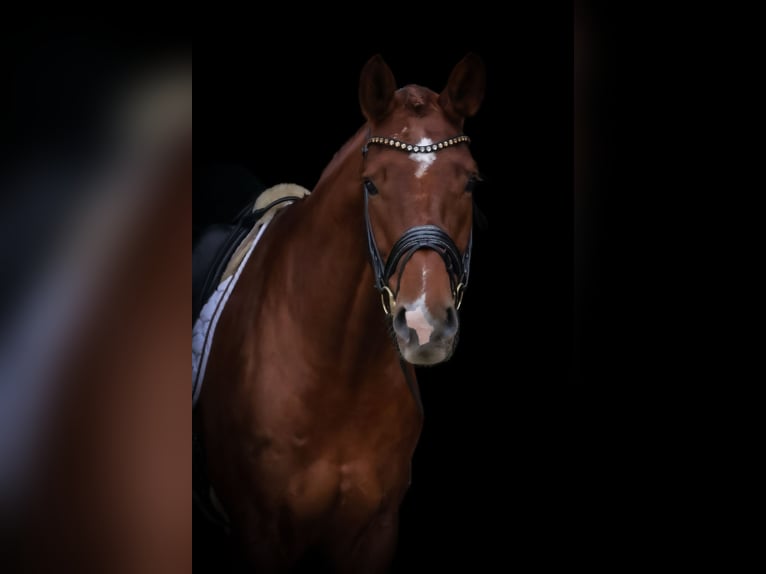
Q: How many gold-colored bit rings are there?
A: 2